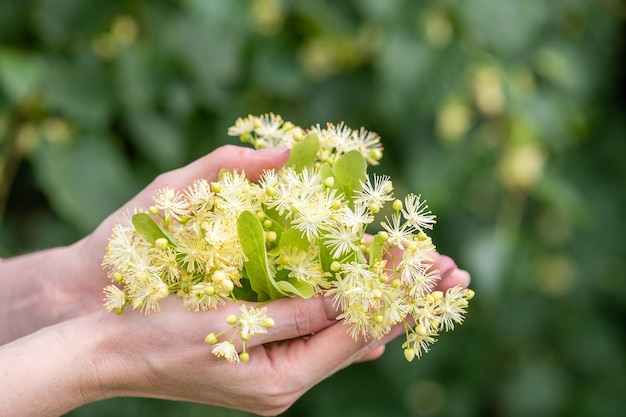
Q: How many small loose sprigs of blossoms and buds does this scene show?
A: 1